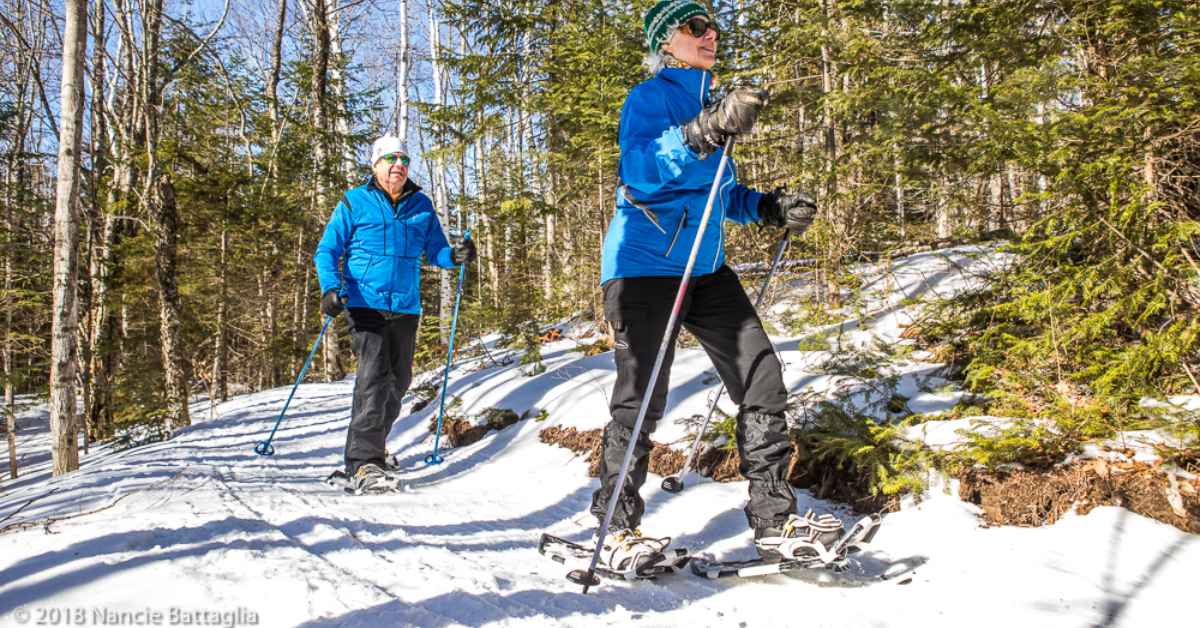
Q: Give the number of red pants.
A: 0